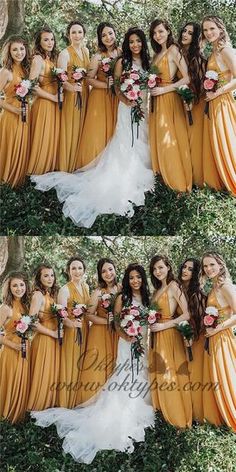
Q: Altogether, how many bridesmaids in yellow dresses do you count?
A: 7